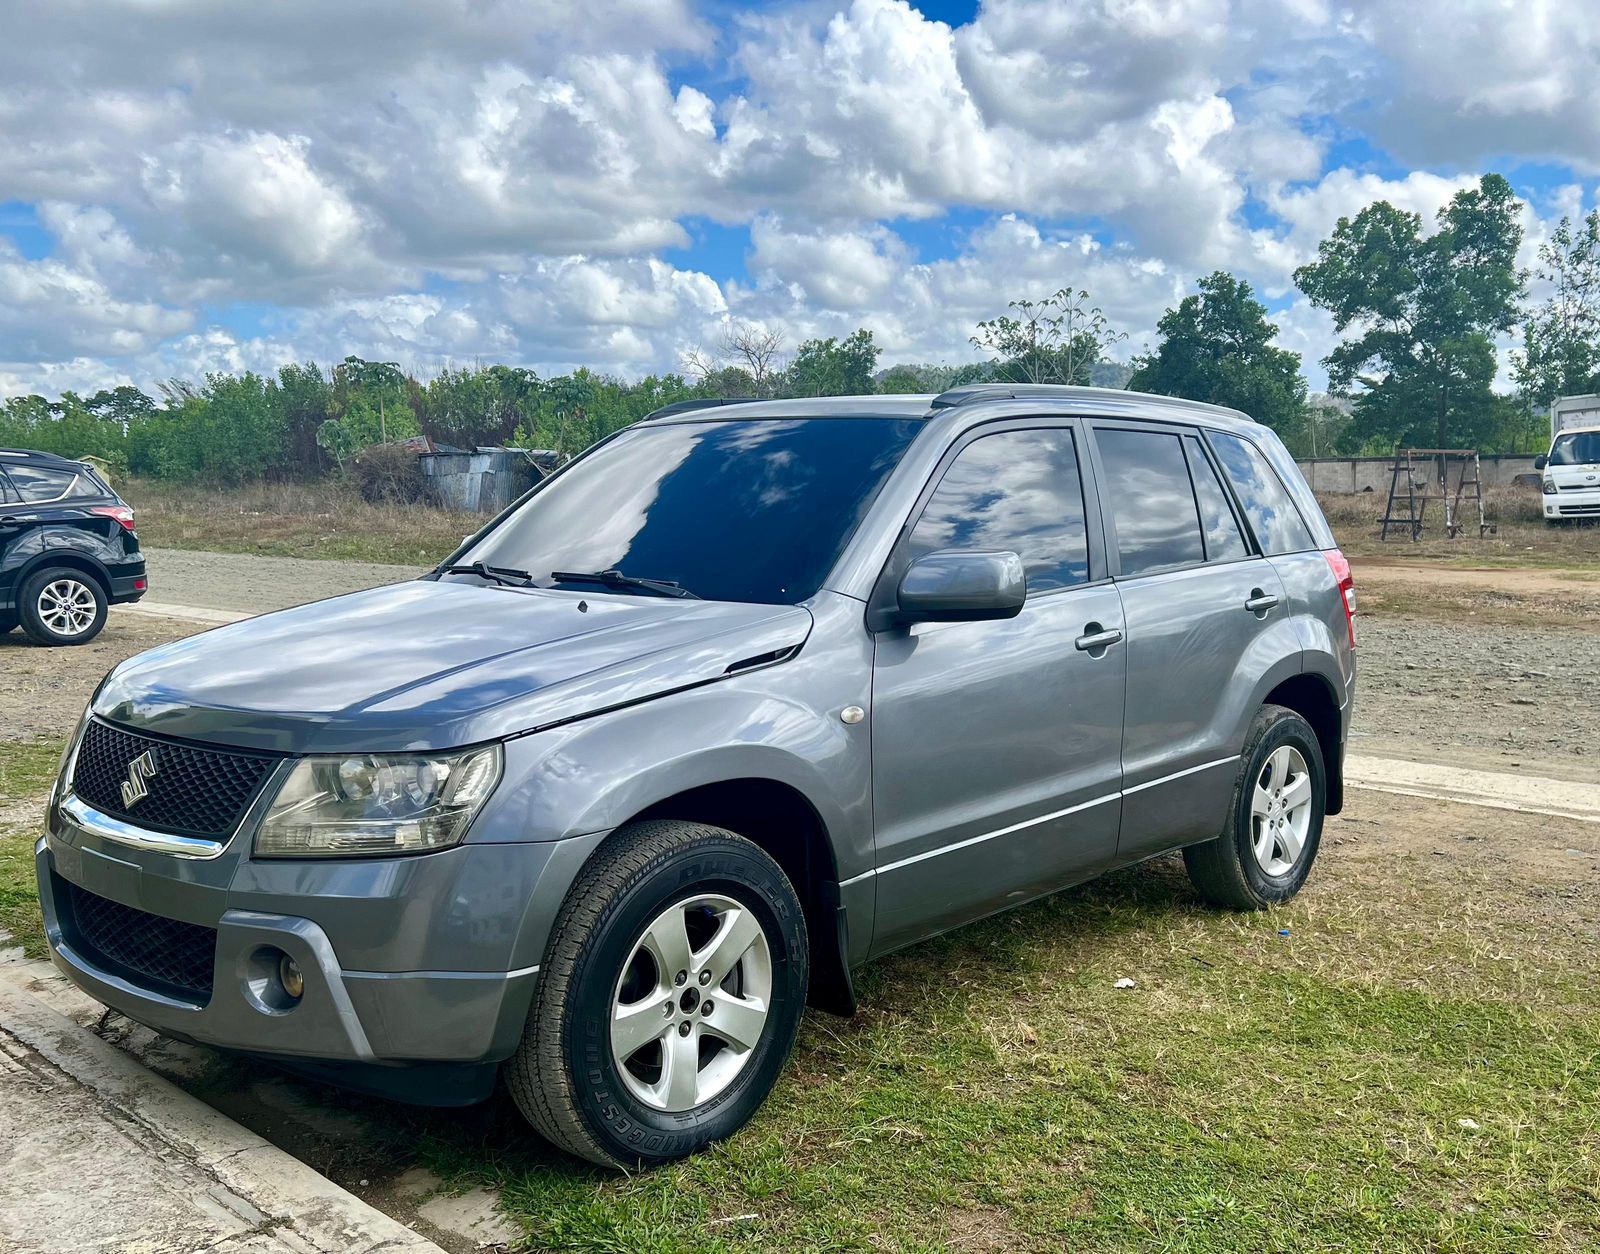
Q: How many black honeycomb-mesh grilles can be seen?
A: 2